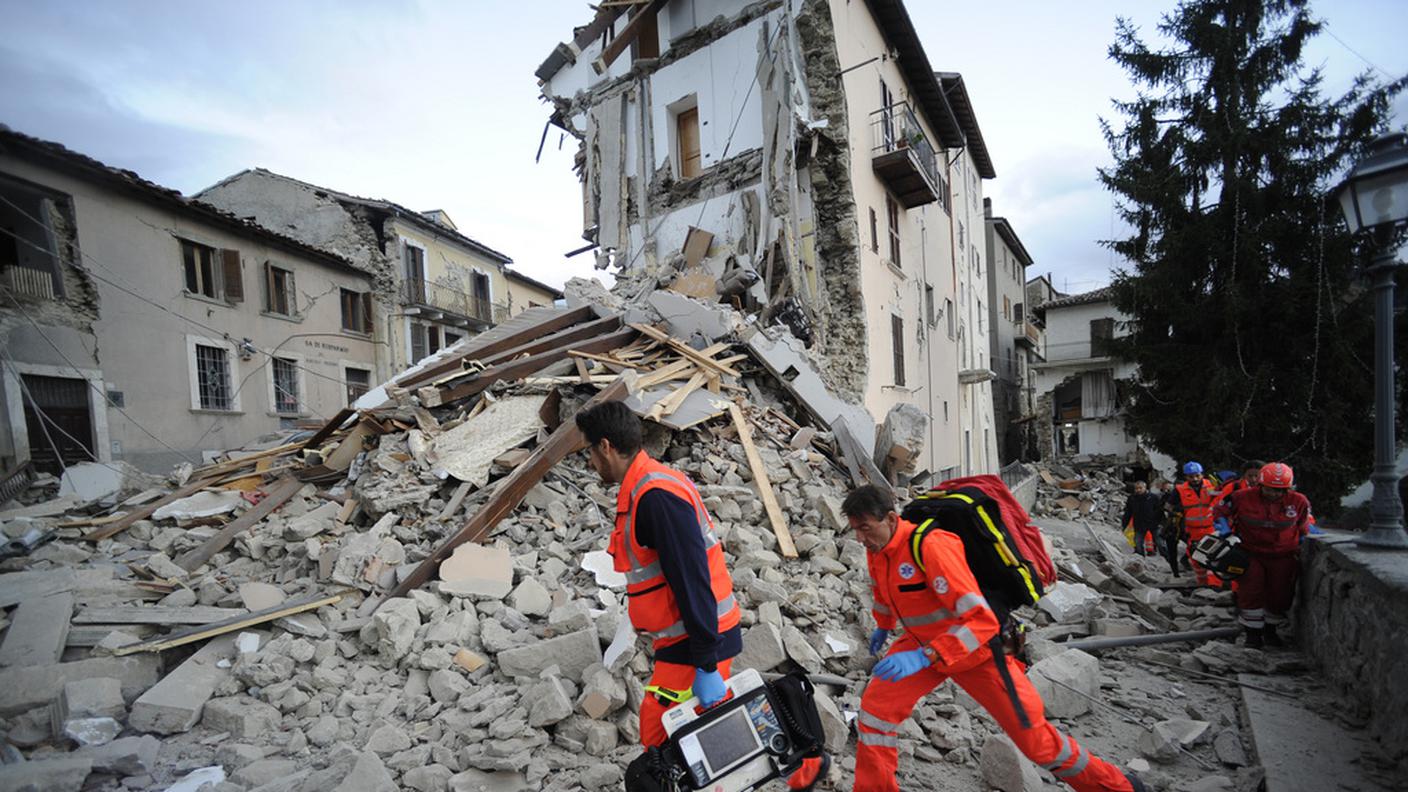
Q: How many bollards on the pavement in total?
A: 0